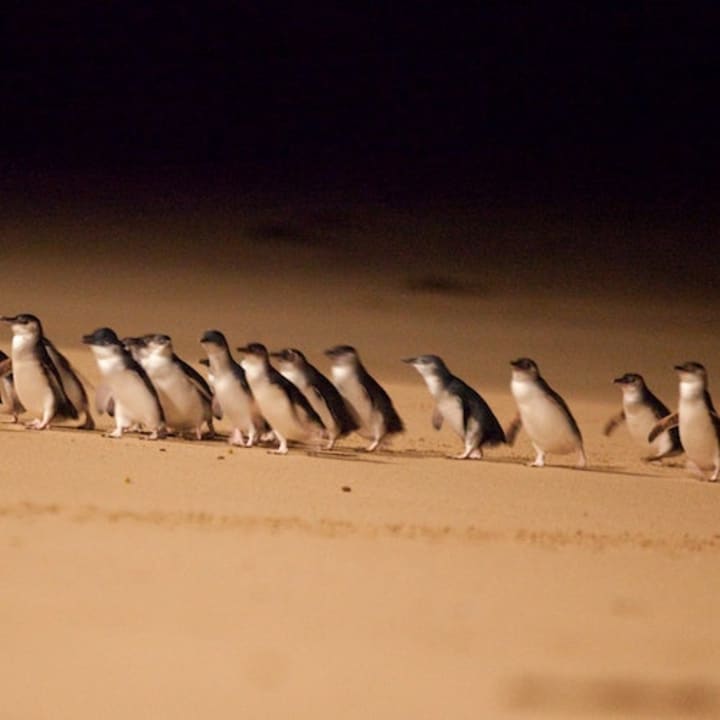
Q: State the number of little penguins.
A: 15